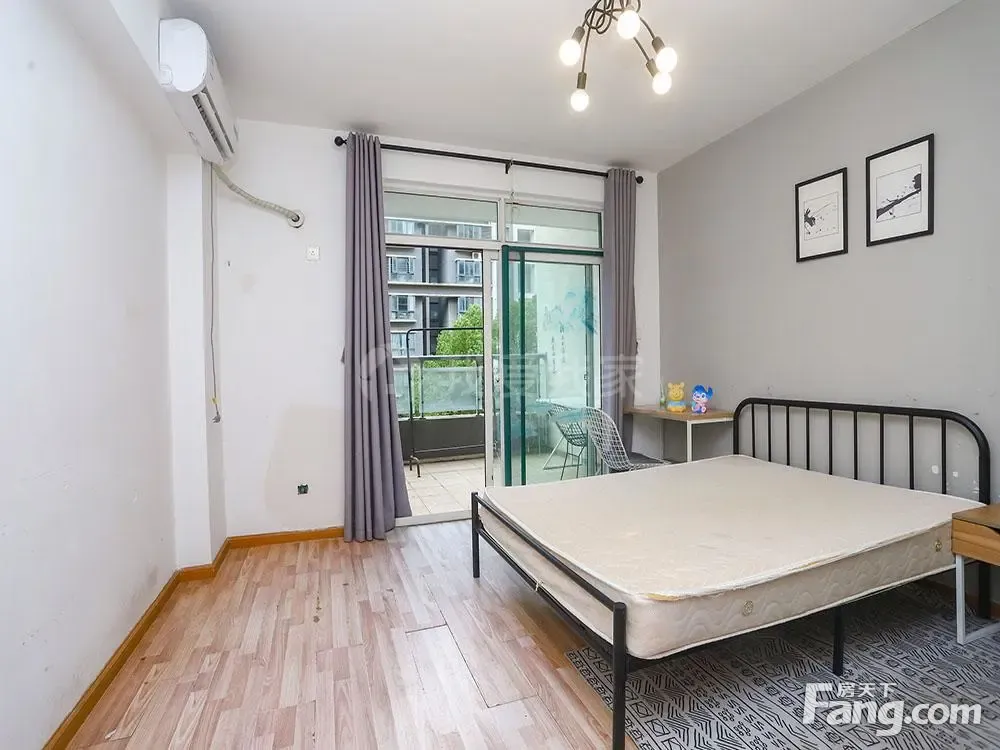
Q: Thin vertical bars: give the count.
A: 9